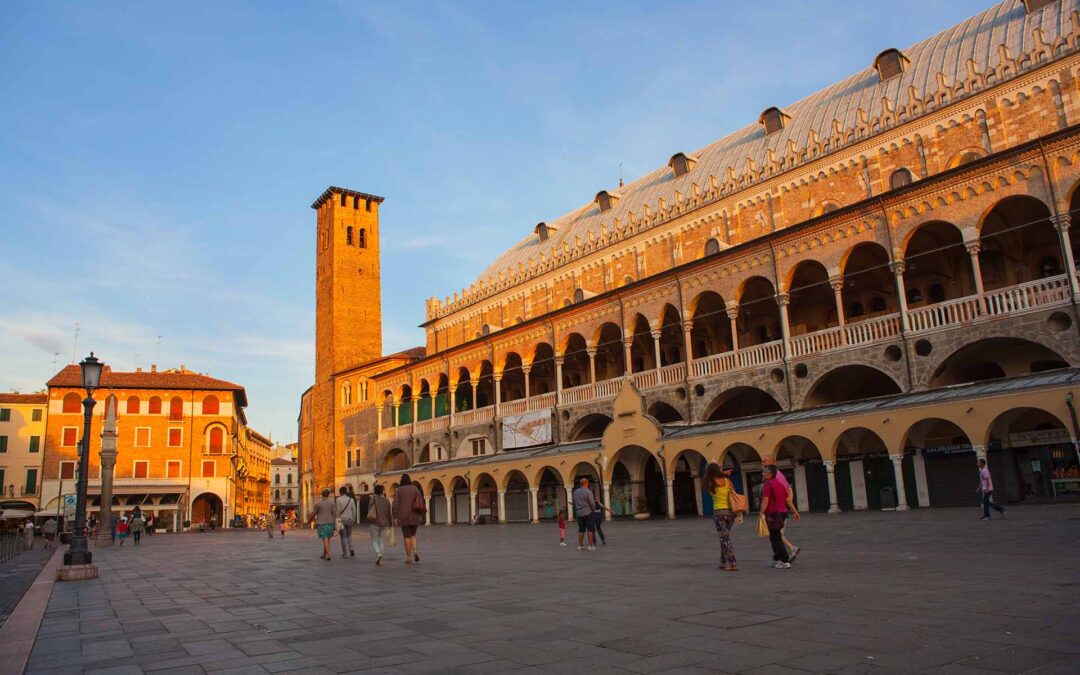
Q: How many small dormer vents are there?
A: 6